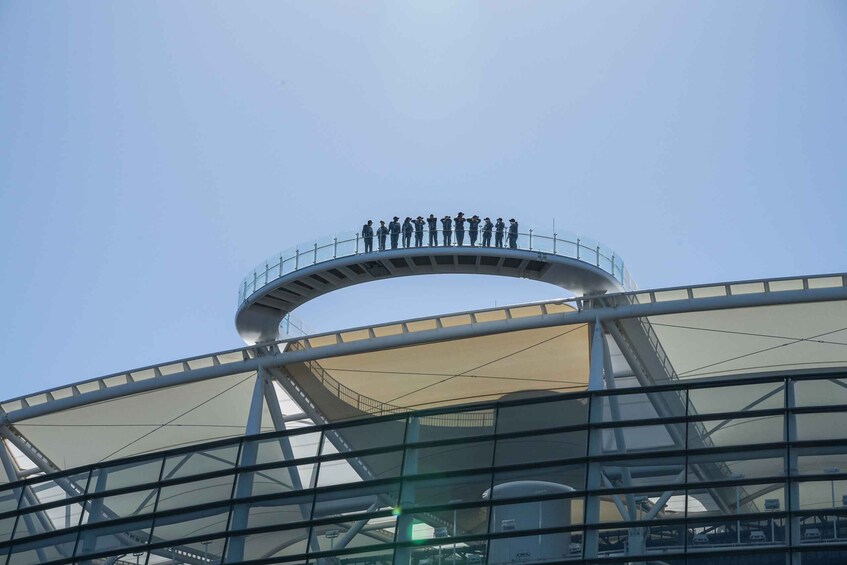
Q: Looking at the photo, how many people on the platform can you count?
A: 12